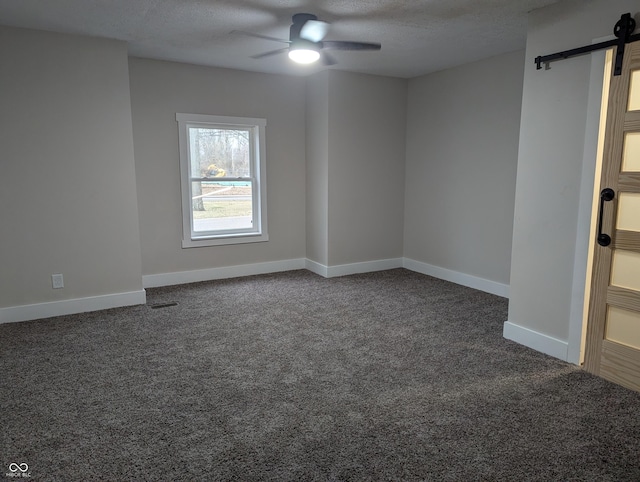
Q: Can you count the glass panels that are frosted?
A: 5